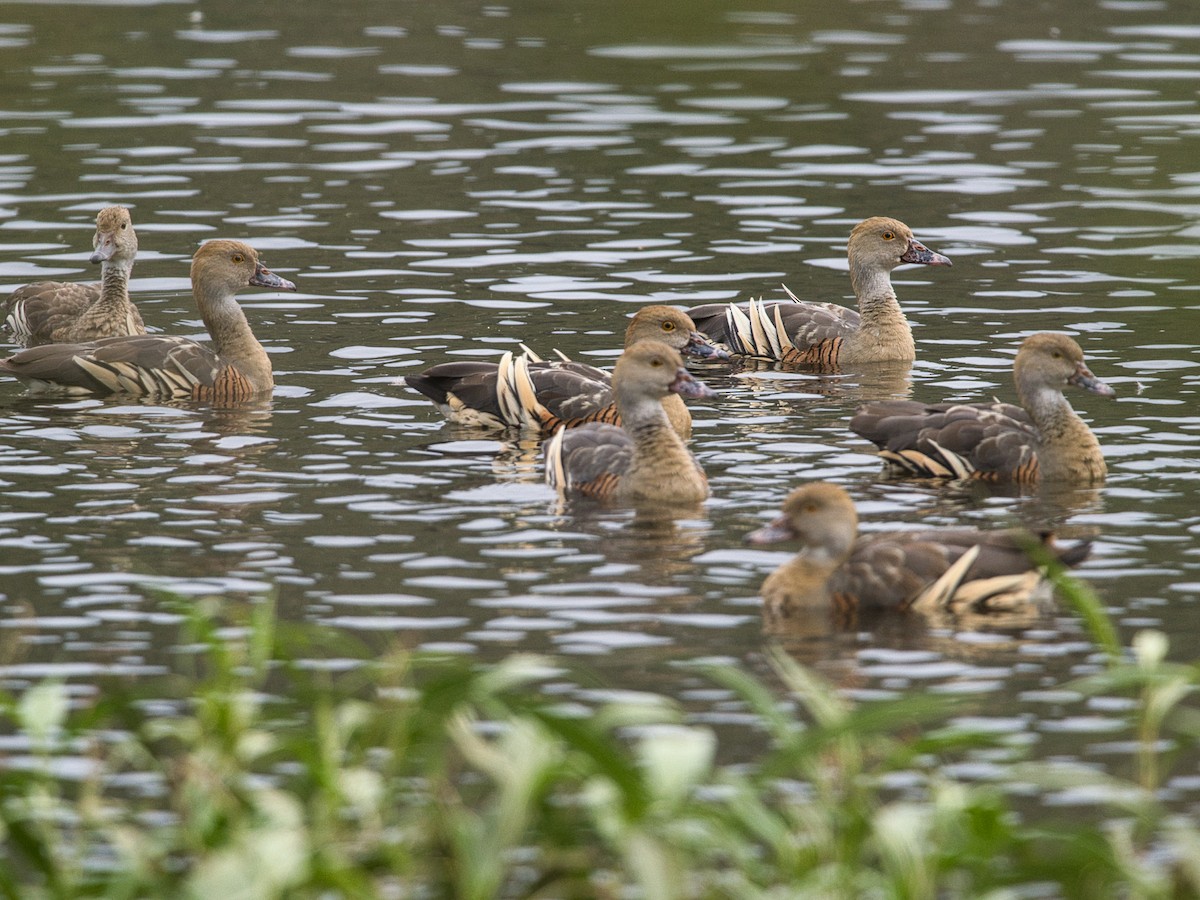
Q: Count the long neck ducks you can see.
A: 7